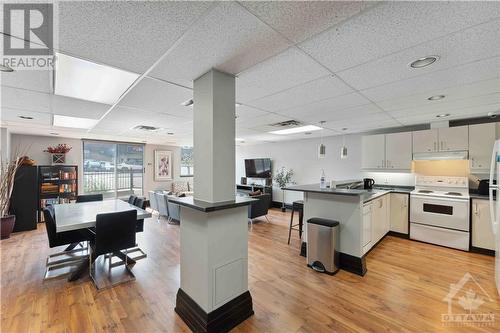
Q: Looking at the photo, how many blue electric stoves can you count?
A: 0